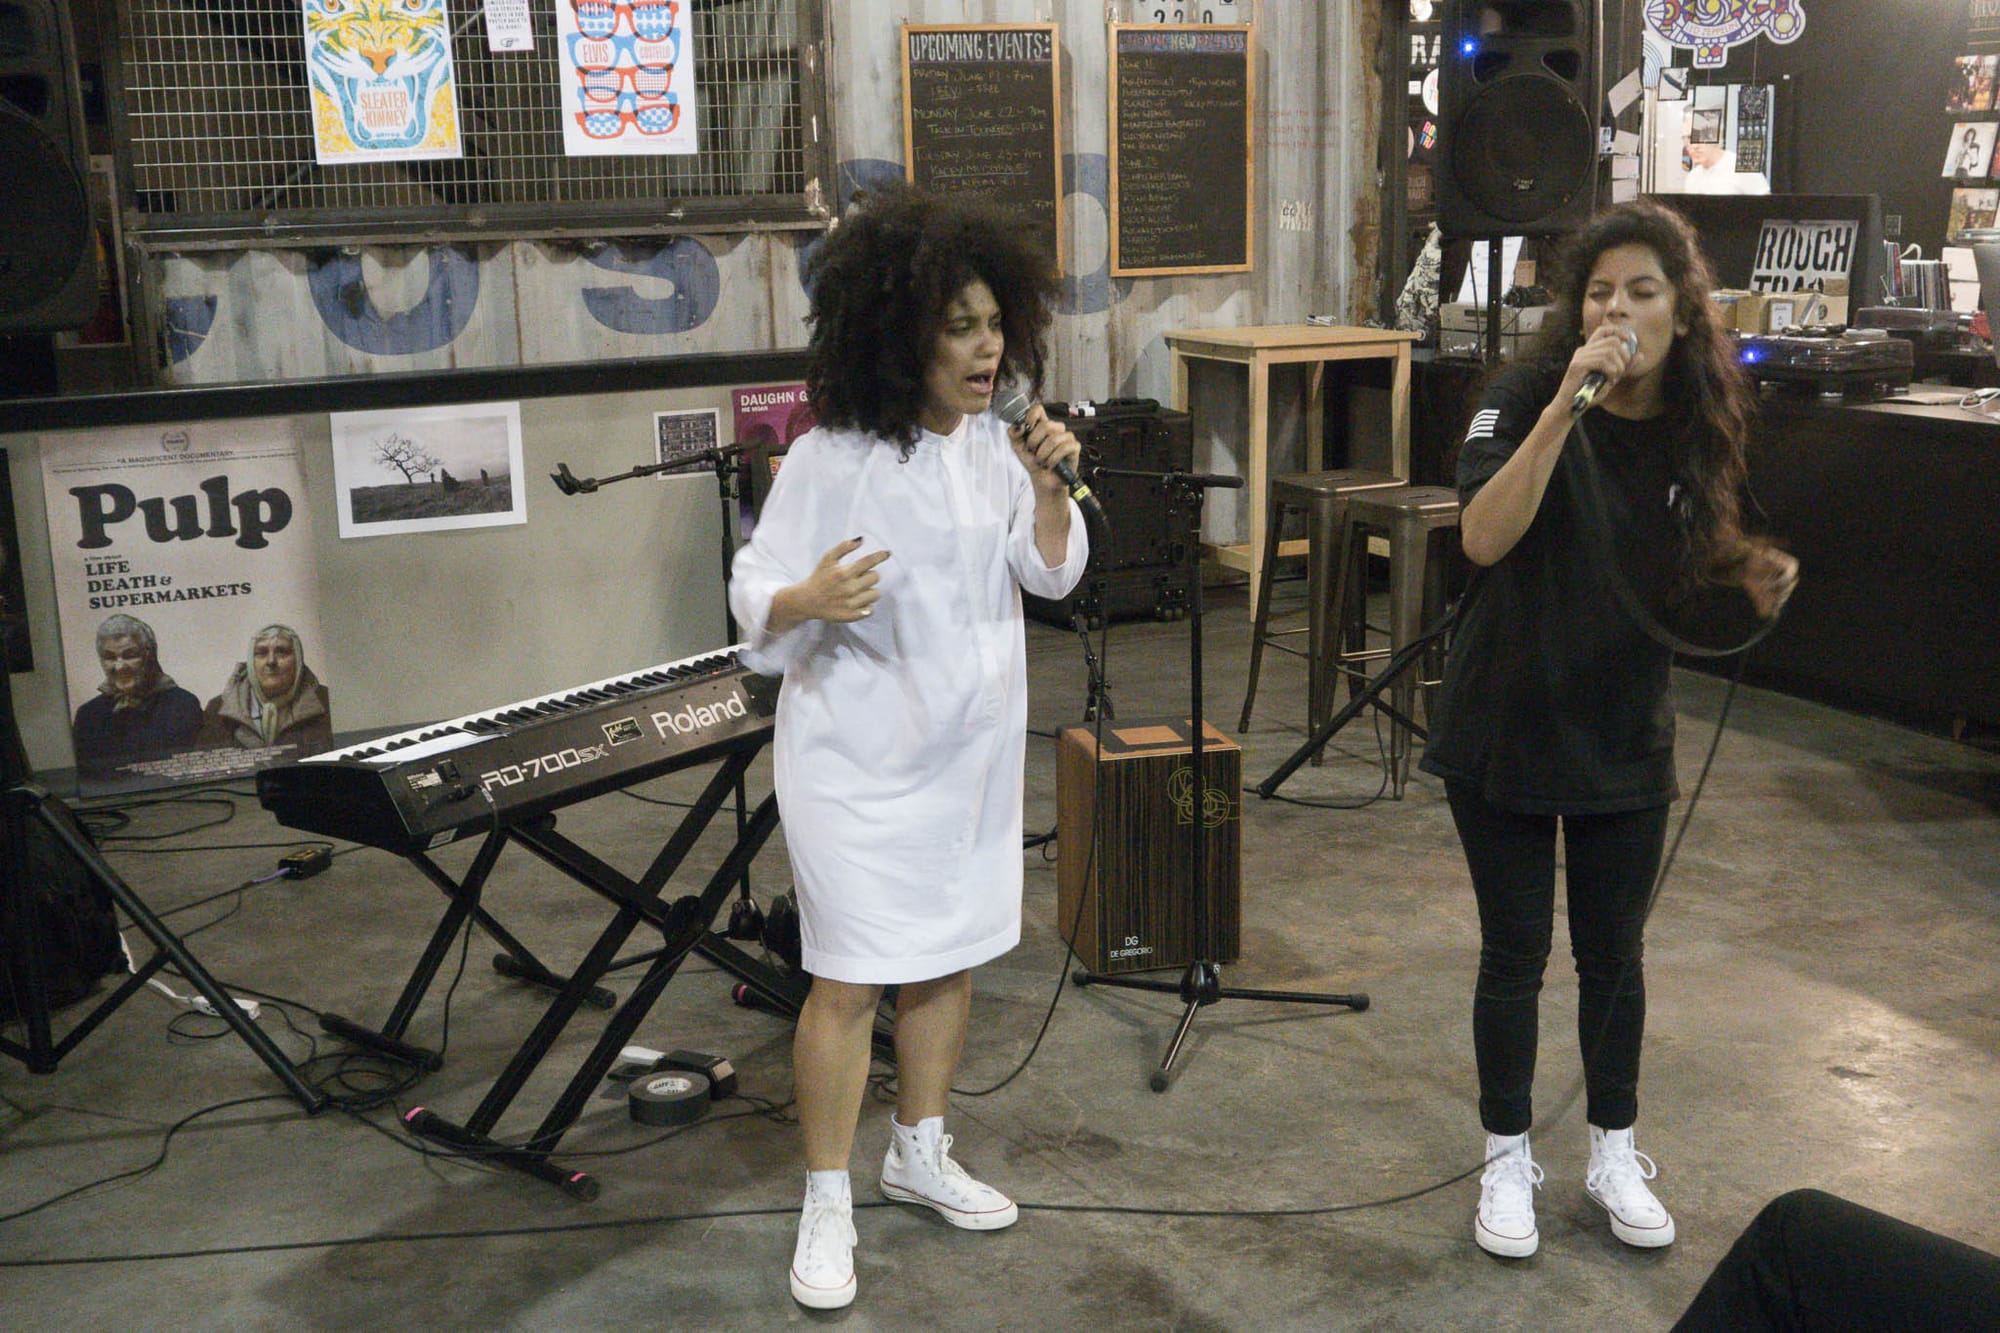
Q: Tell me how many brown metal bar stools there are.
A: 2